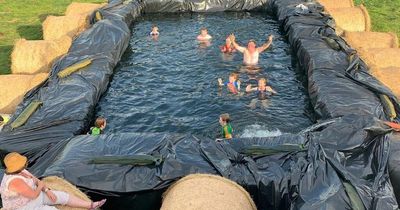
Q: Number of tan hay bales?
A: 11